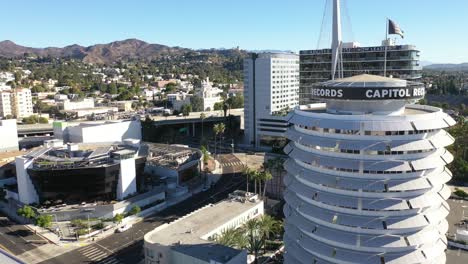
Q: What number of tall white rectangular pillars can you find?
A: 2